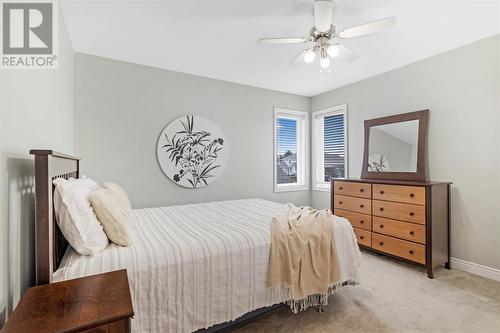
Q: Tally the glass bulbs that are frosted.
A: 3